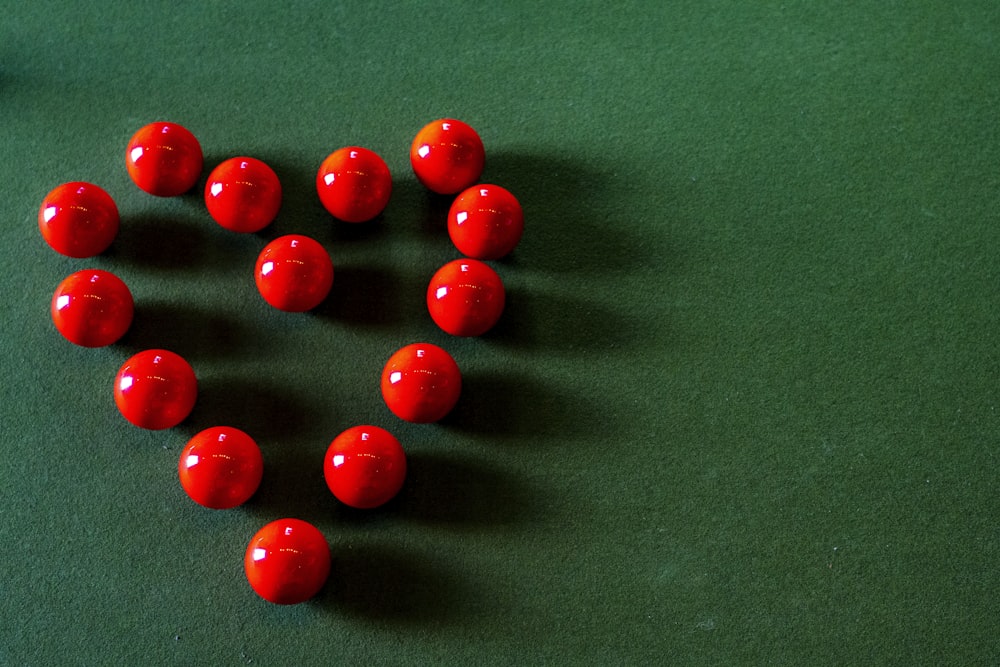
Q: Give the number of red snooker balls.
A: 14